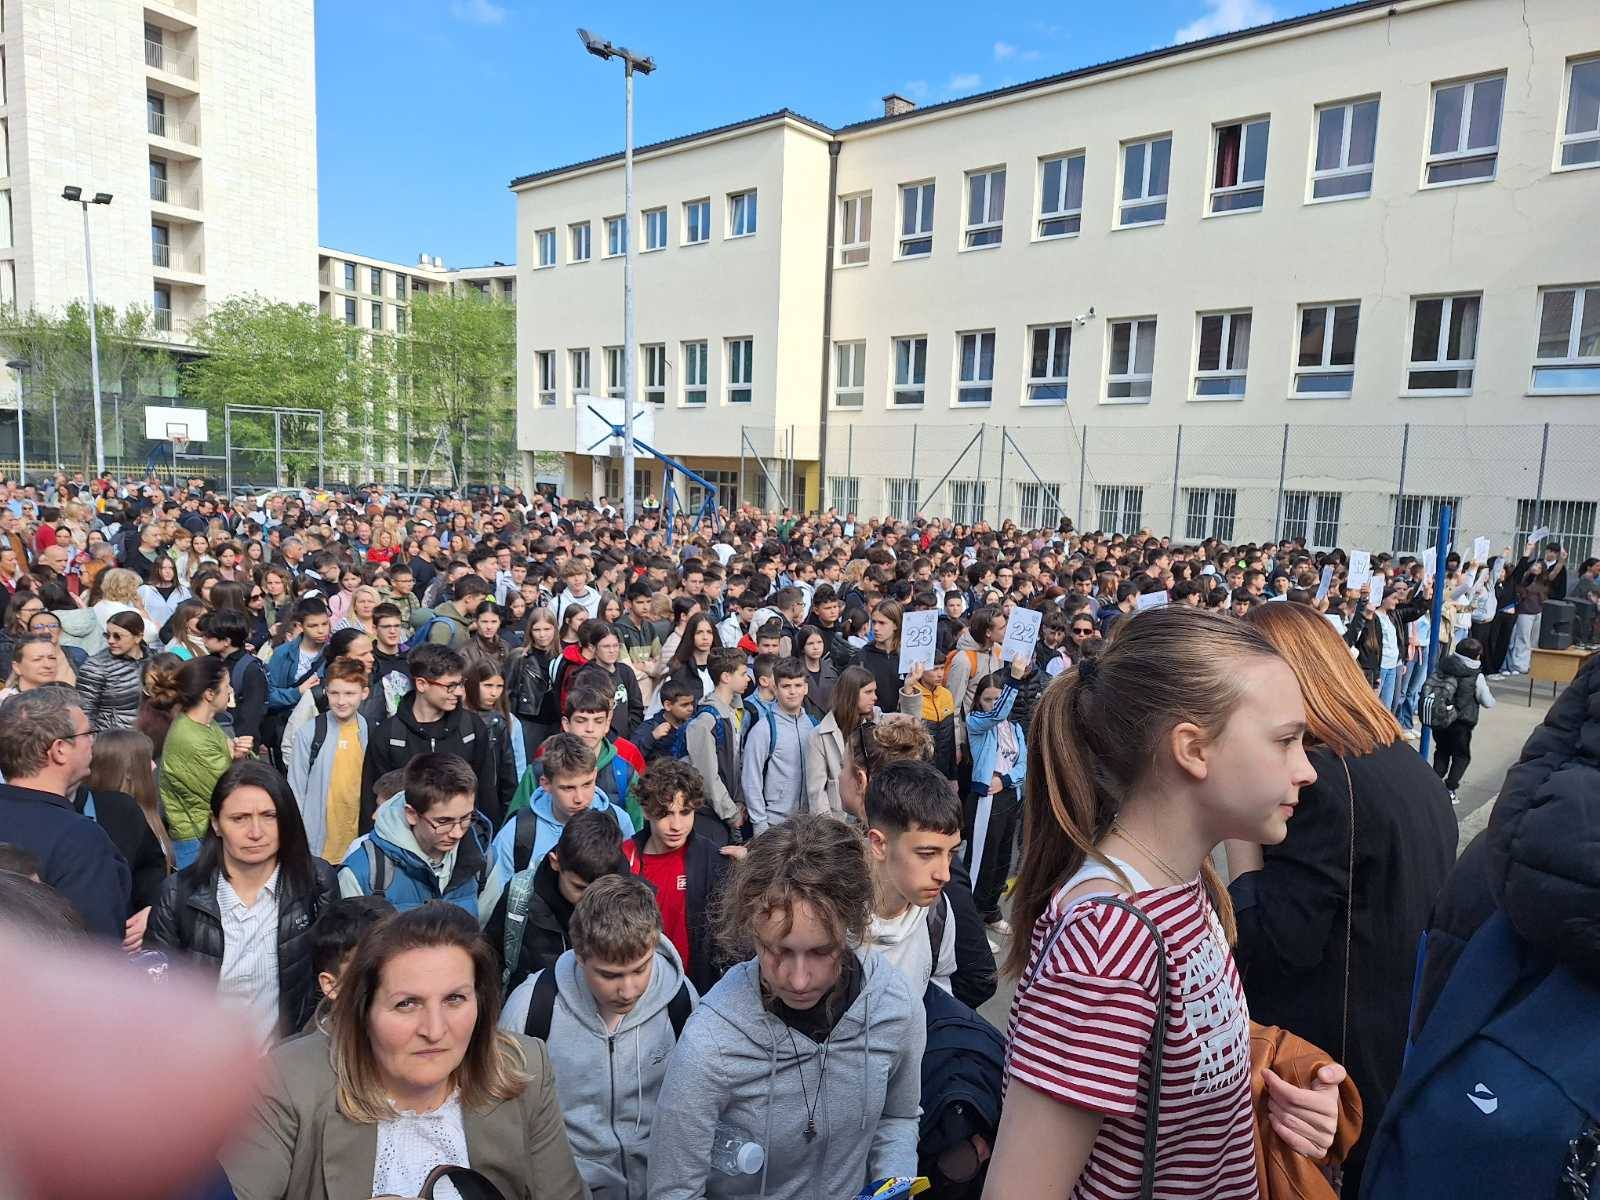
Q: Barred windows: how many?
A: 9